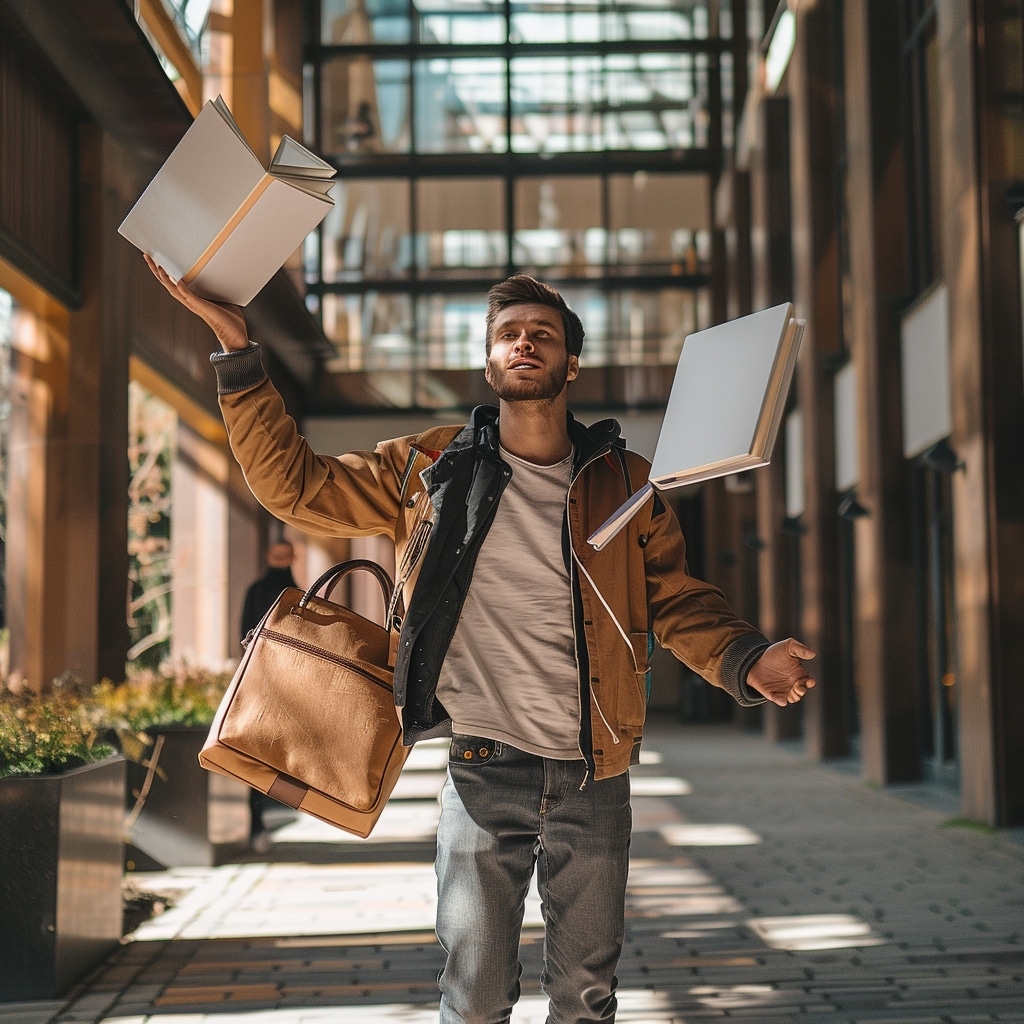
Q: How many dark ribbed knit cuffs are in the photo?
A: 2